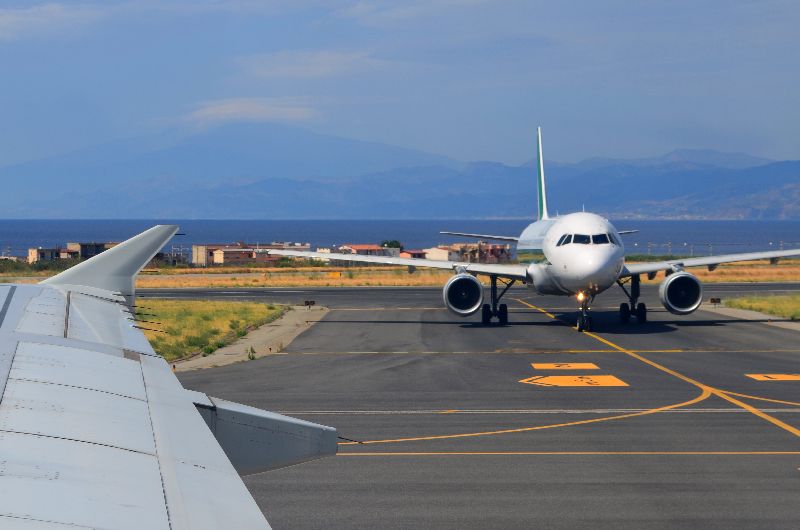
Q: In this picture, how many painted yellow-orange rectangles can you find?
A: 3